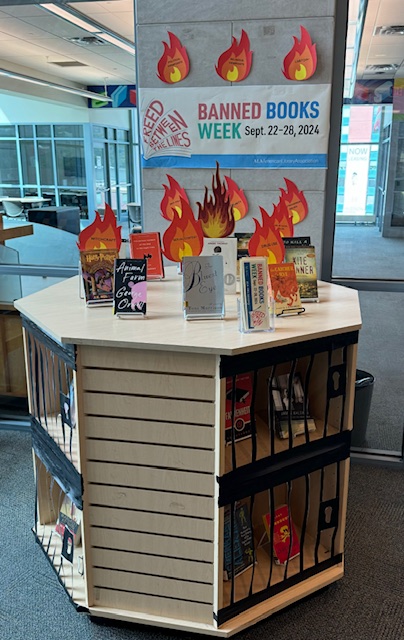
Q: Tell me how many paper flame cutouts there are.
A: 11